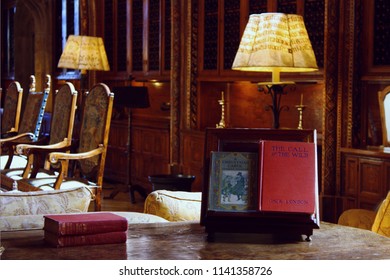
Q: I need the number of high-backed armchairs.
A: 4